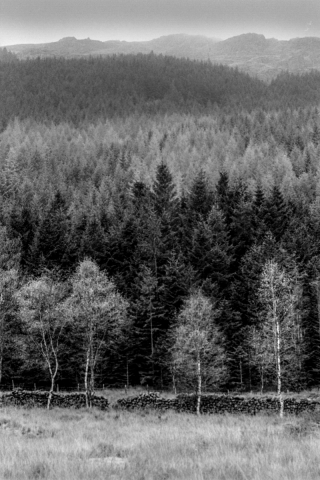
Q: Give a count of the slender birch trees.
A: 4